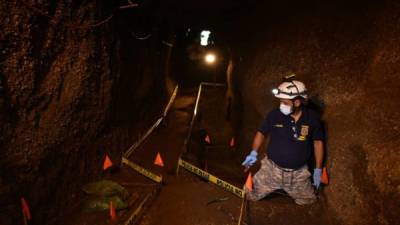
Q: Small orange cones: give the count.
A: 8